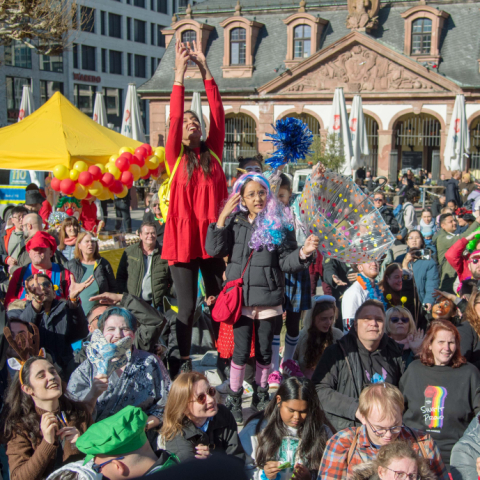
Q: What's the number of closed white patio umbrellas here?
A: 7